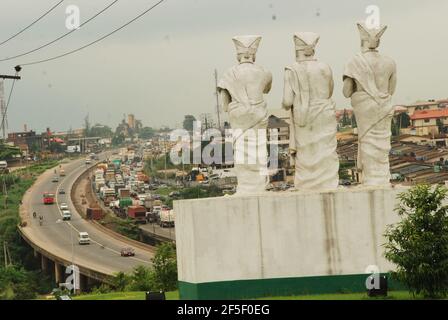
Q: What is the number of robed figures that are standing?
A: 3